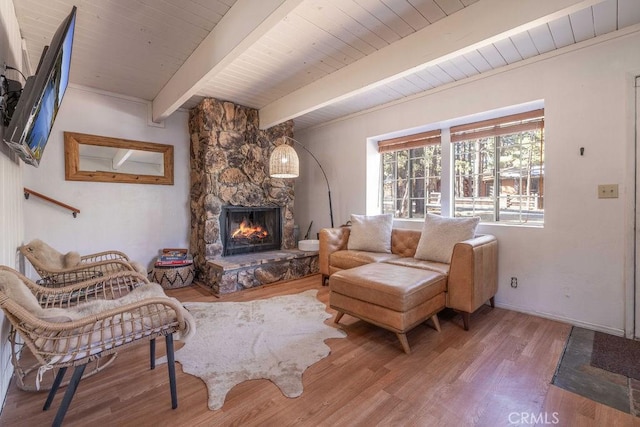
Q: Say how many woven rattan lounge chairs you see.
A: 2